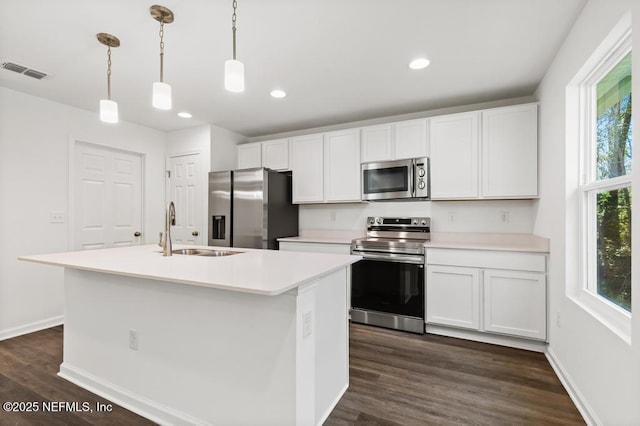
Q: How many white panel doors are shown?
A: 2